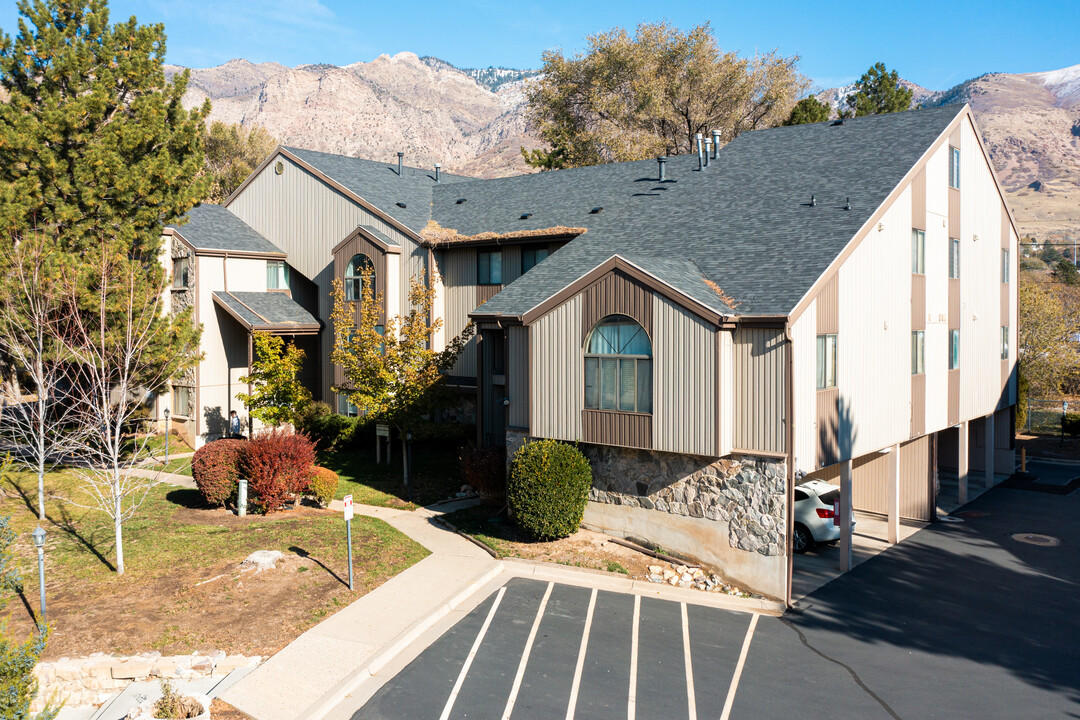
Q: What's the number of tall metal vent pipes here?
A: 6